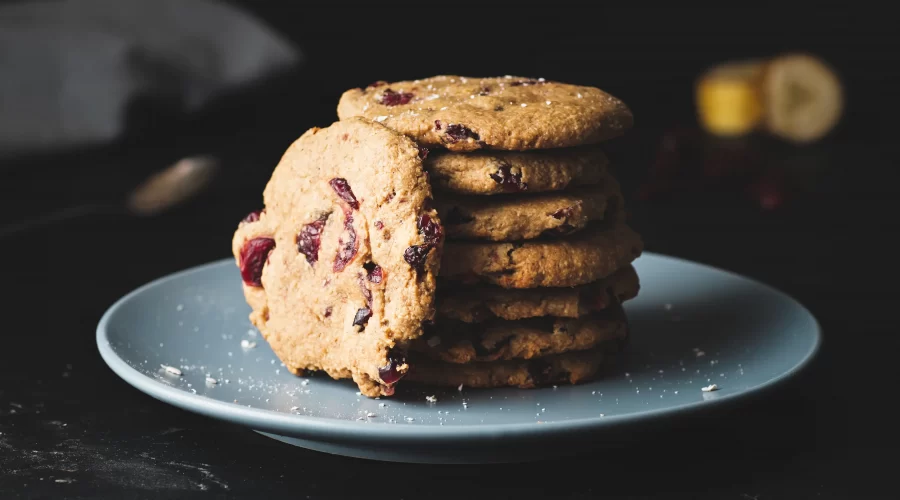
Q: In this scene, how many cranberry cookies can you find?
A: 8